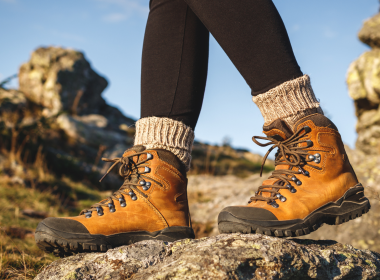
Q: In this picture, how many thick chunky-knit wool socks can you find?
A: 2